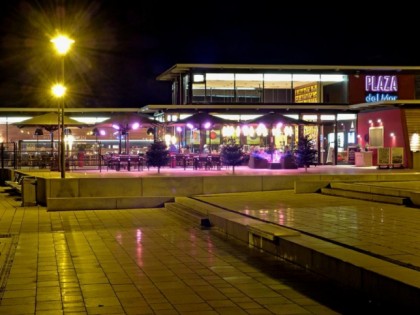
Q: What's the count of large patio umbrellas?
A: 4